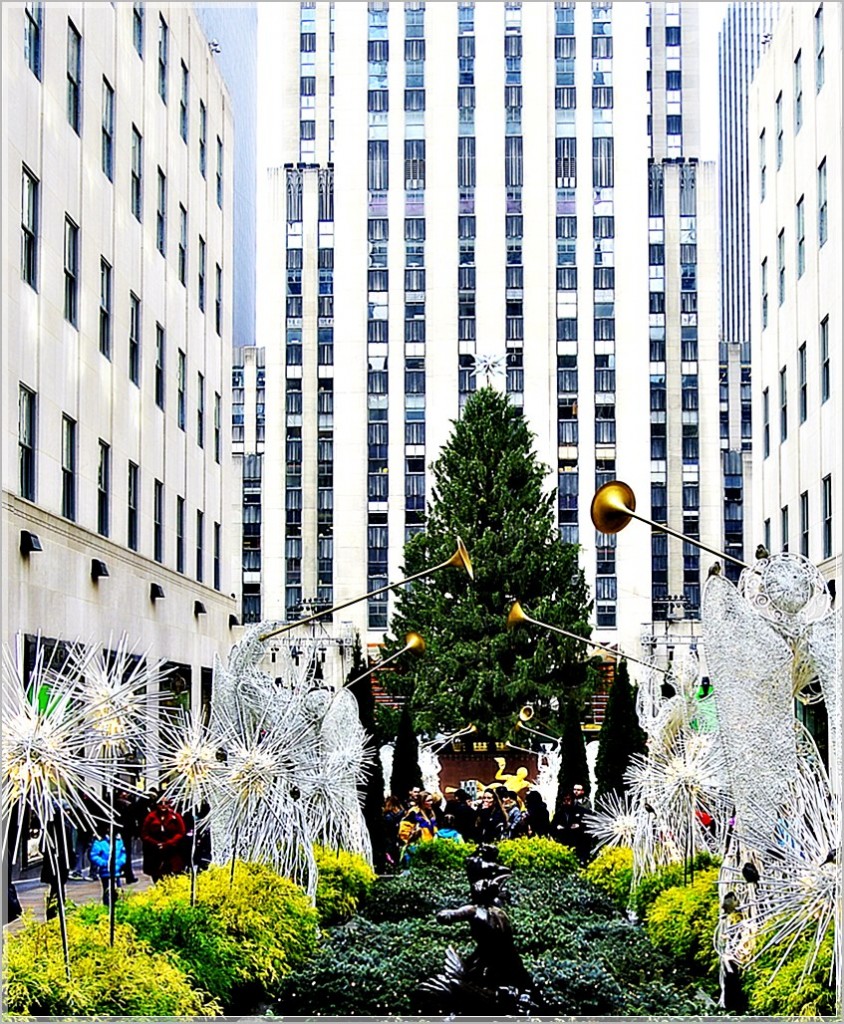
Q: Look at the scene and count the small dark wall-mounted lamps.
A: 5